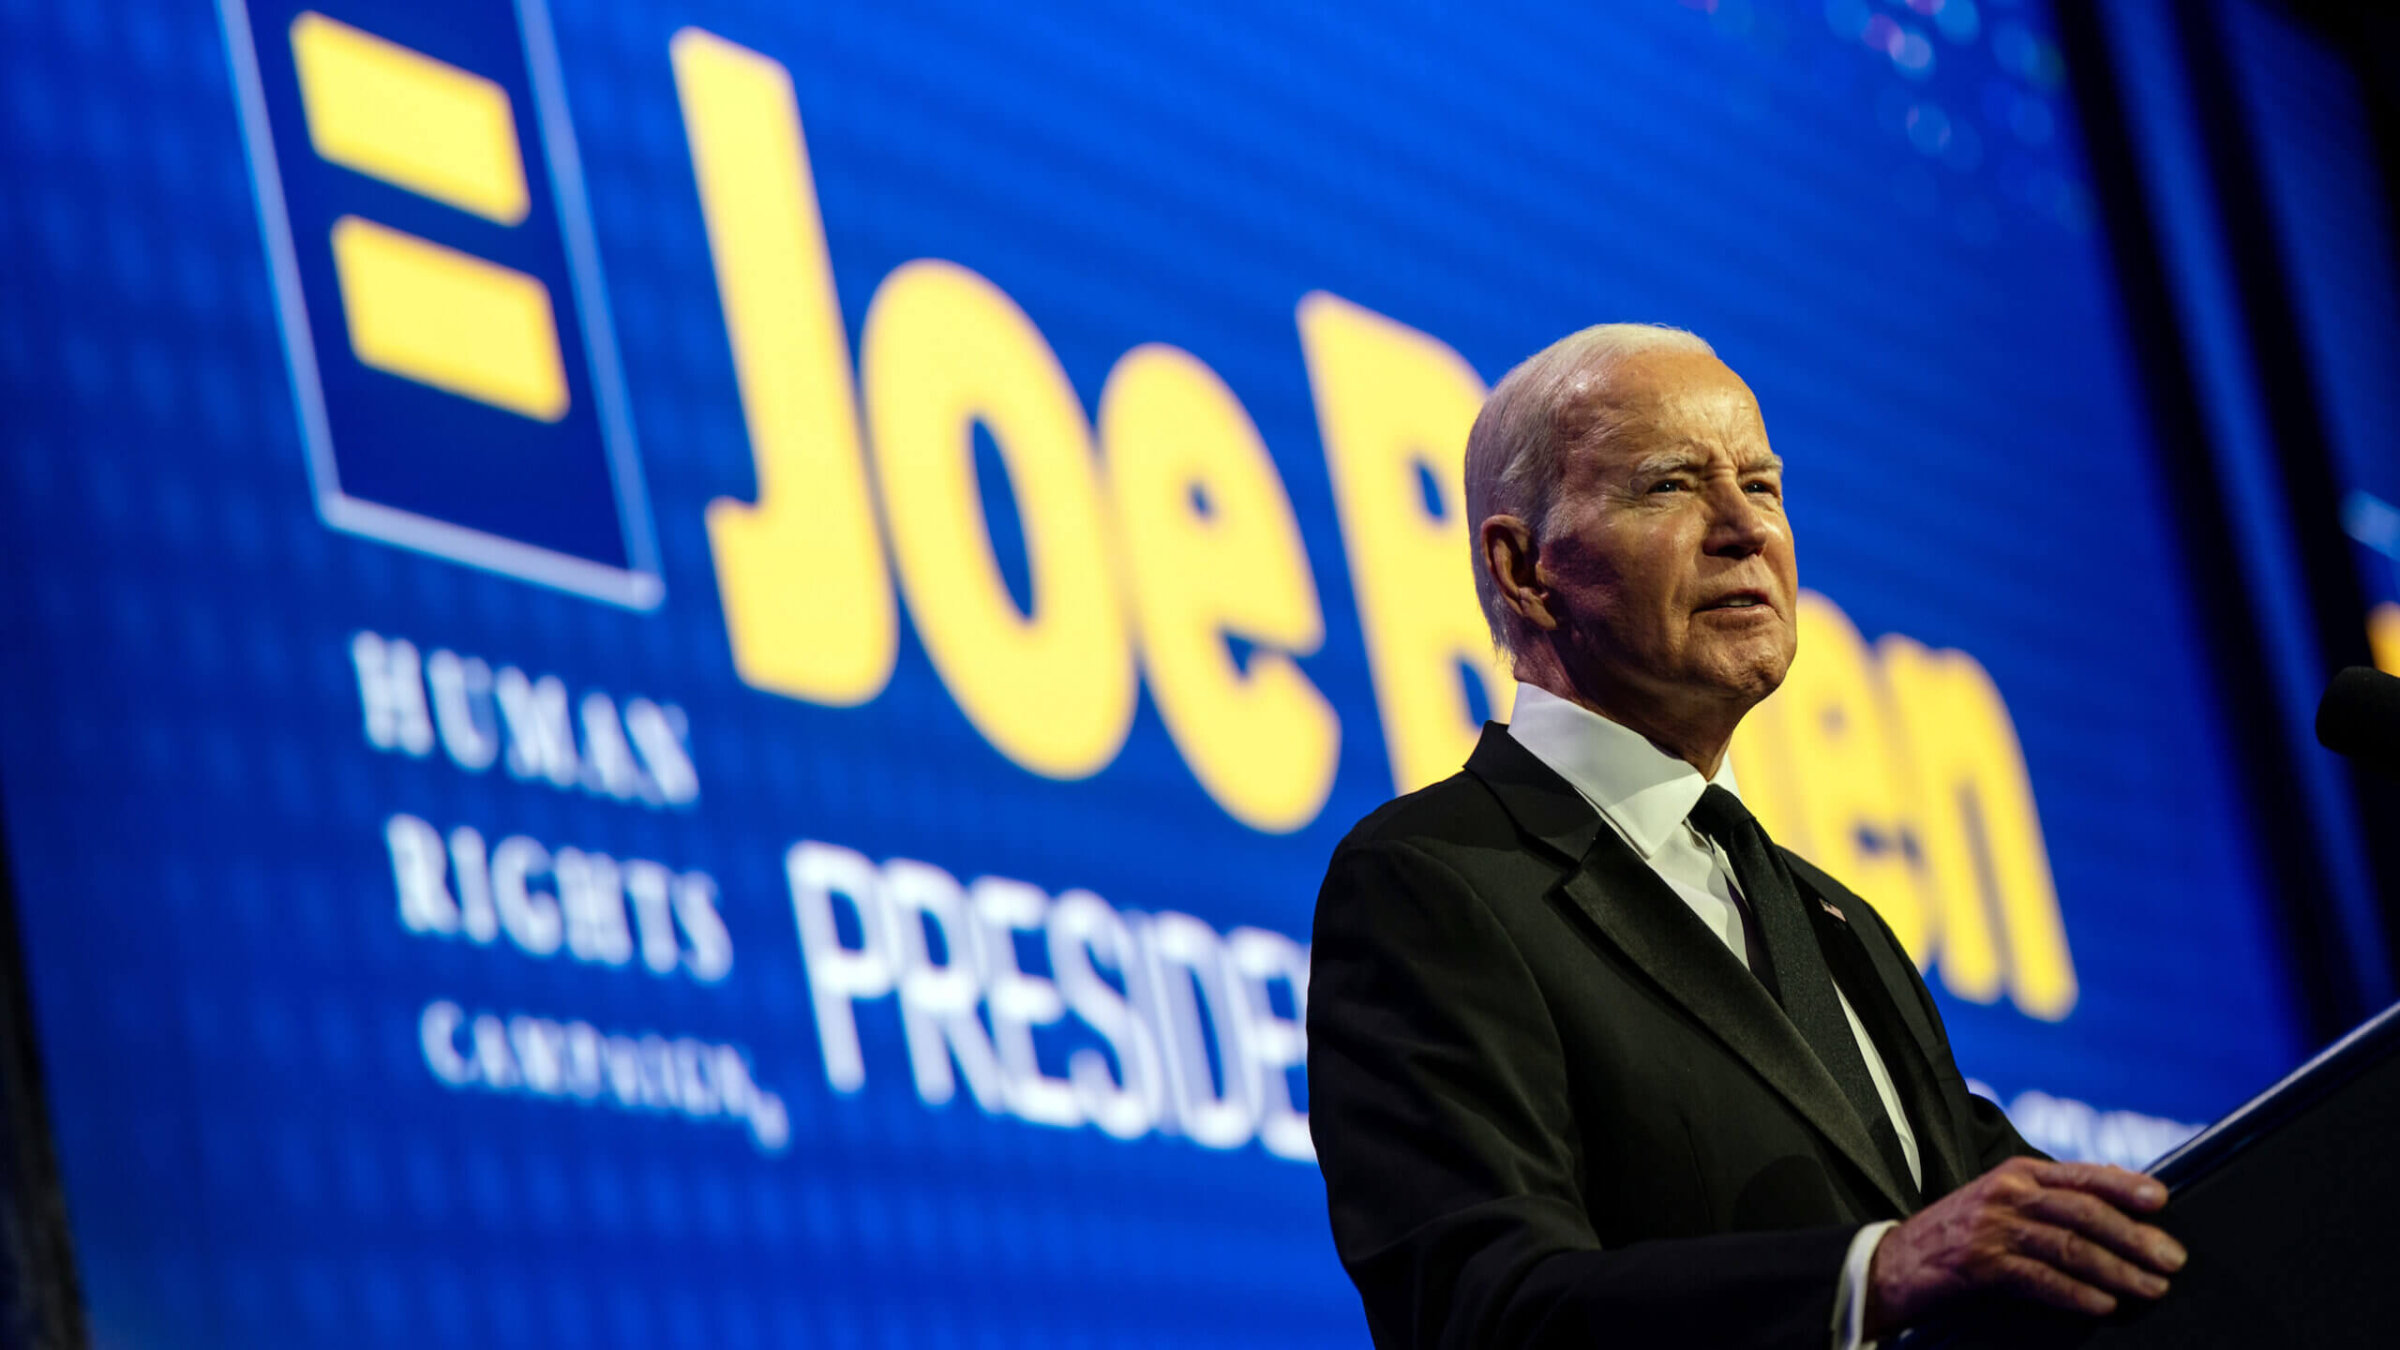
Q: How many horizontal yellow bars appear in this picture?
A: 2